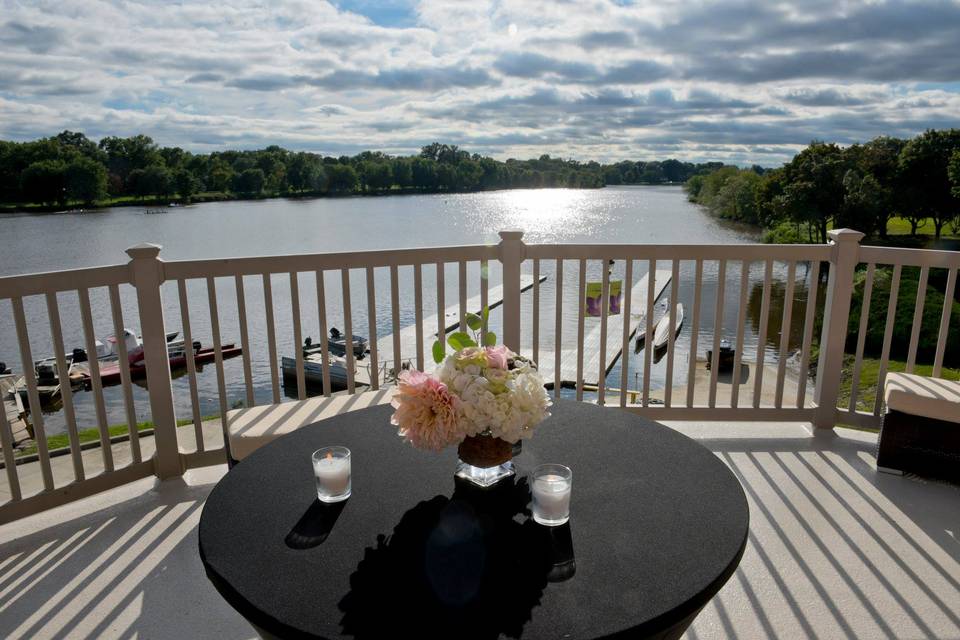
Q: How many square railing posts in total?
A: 3